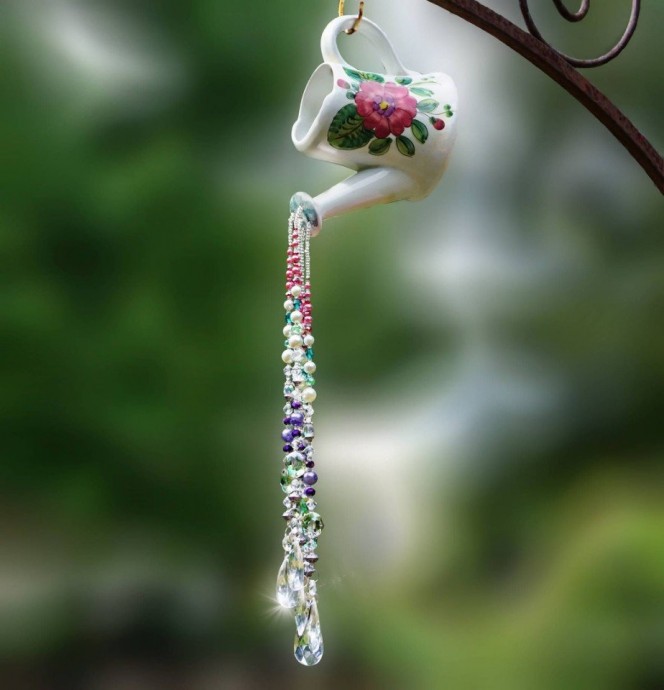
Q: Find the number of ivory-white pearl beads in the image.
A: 9